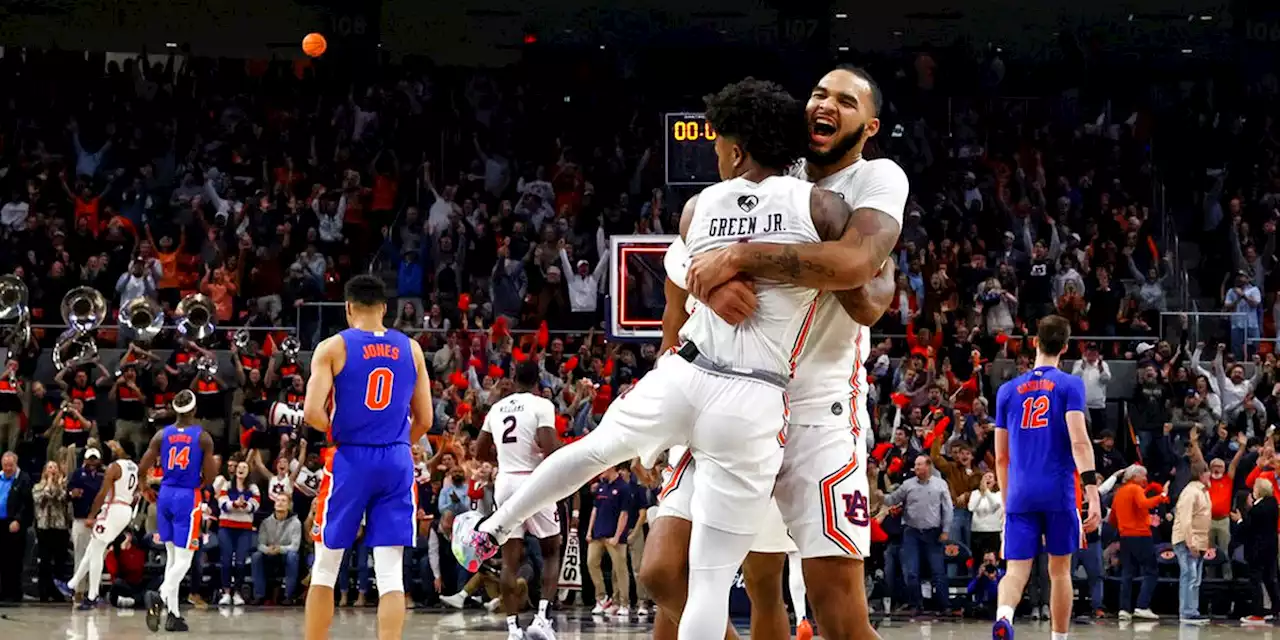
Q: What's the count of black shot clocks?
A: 1